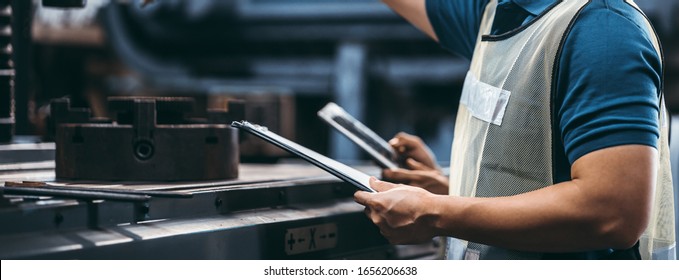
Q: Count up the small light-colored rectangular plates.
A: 1